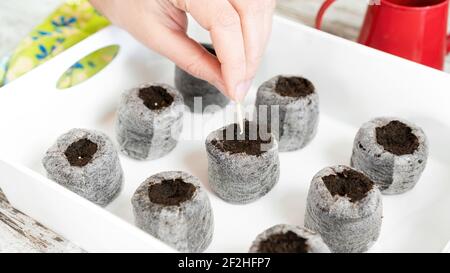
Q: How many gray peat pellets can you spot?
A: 9